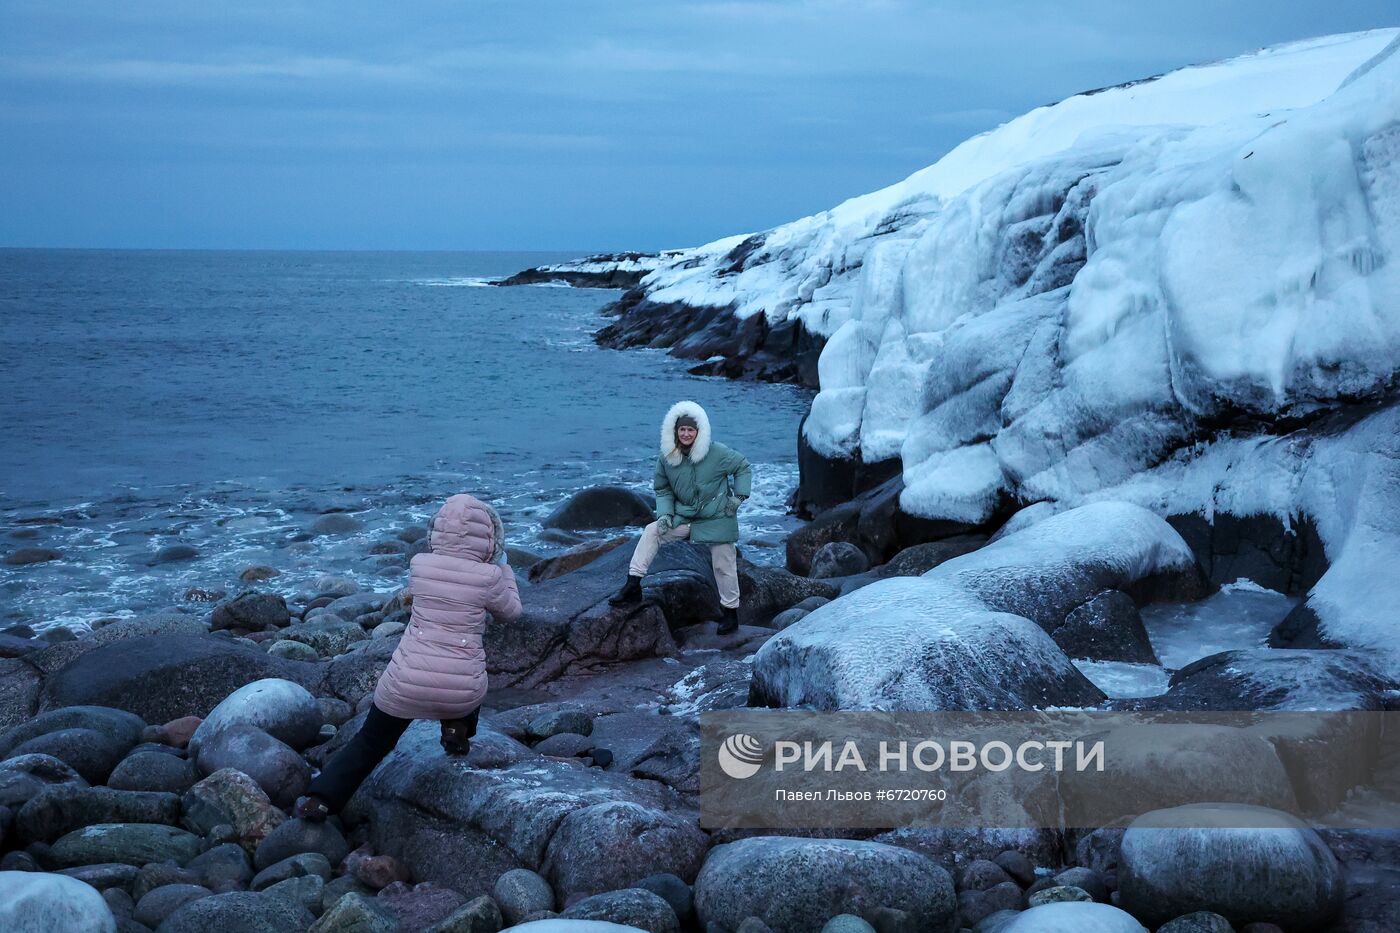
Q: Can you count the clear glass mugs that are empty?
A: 0